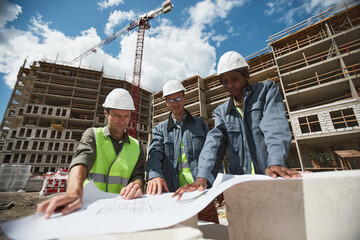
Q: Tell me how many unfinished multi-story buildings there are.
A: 2